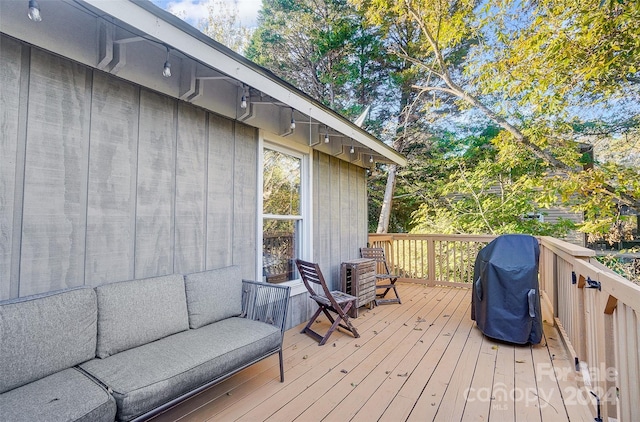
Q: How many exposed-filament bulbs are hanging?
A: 7